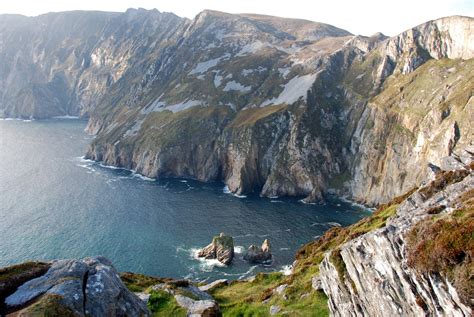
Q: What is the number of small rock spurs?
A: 2